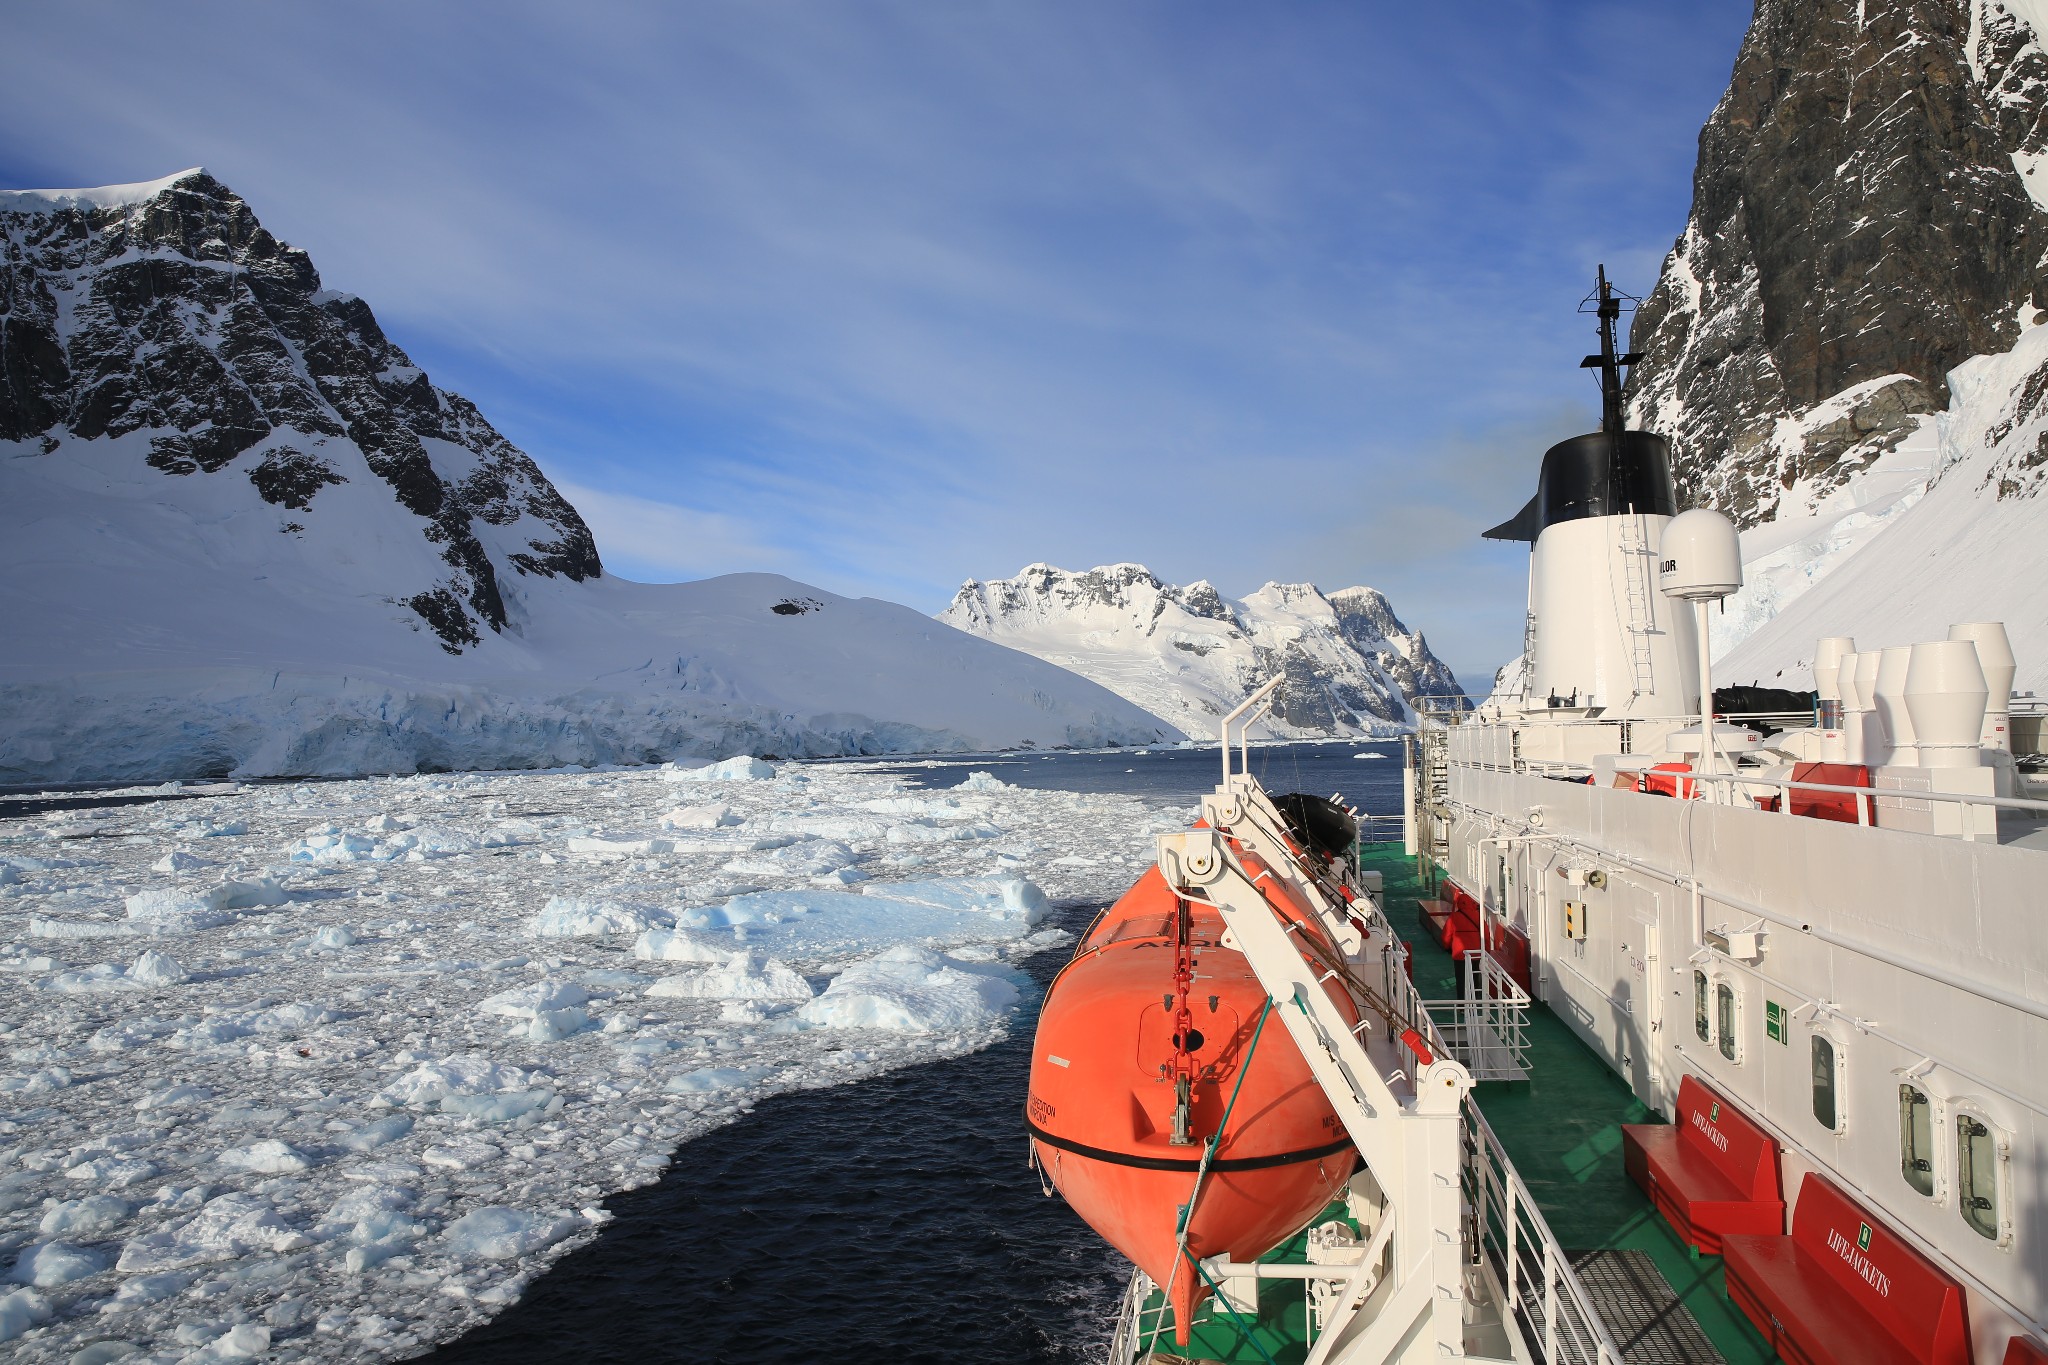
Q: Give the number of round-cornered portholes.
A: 5